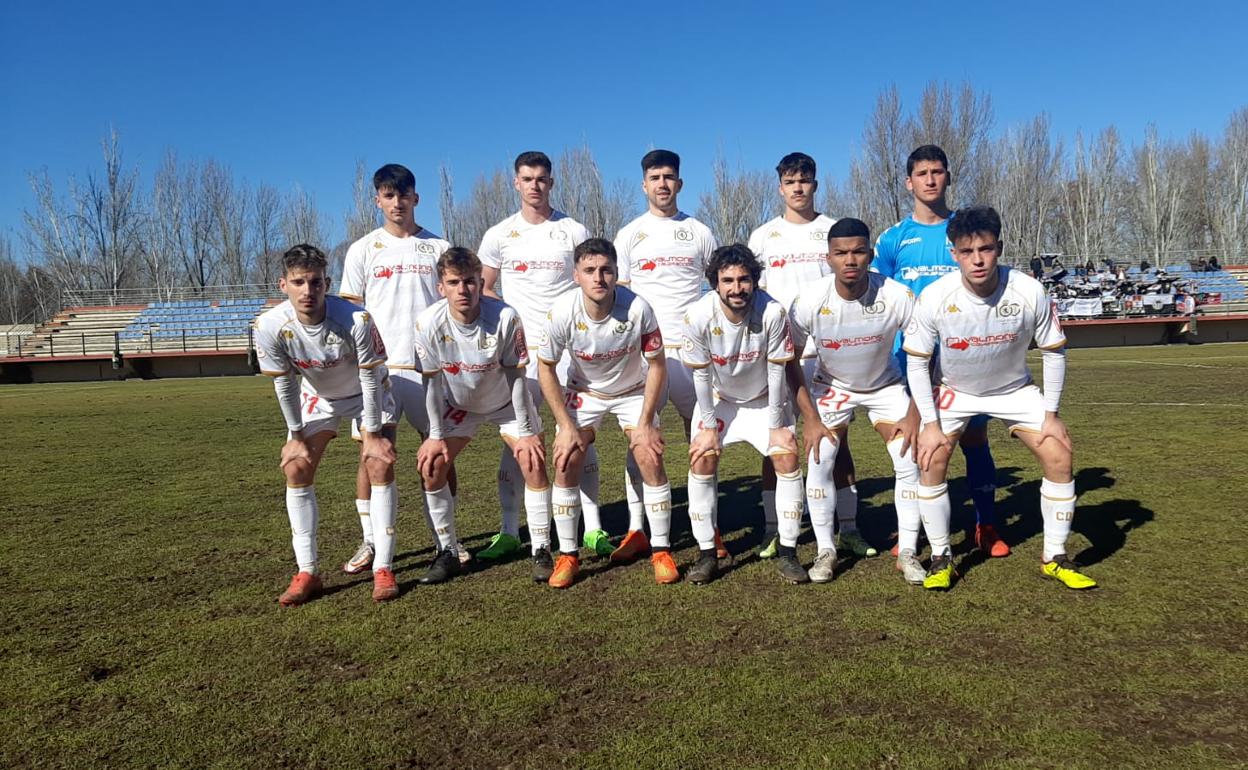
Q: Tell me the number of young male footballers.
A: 11